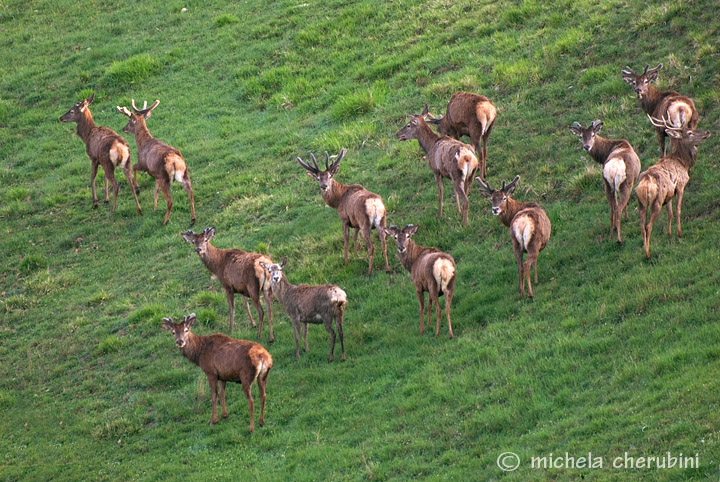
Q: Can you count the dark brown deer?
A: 12